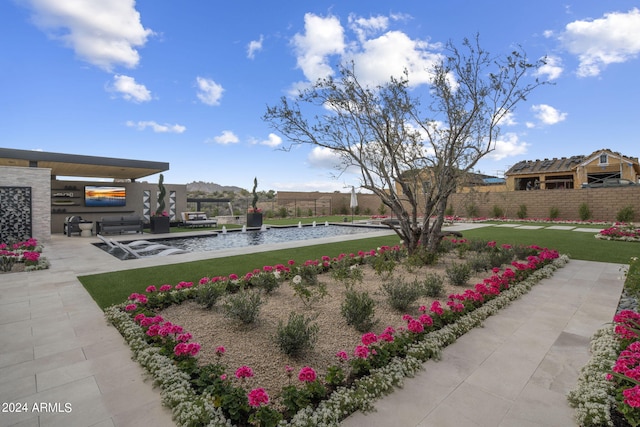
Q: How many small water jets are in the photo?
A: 6